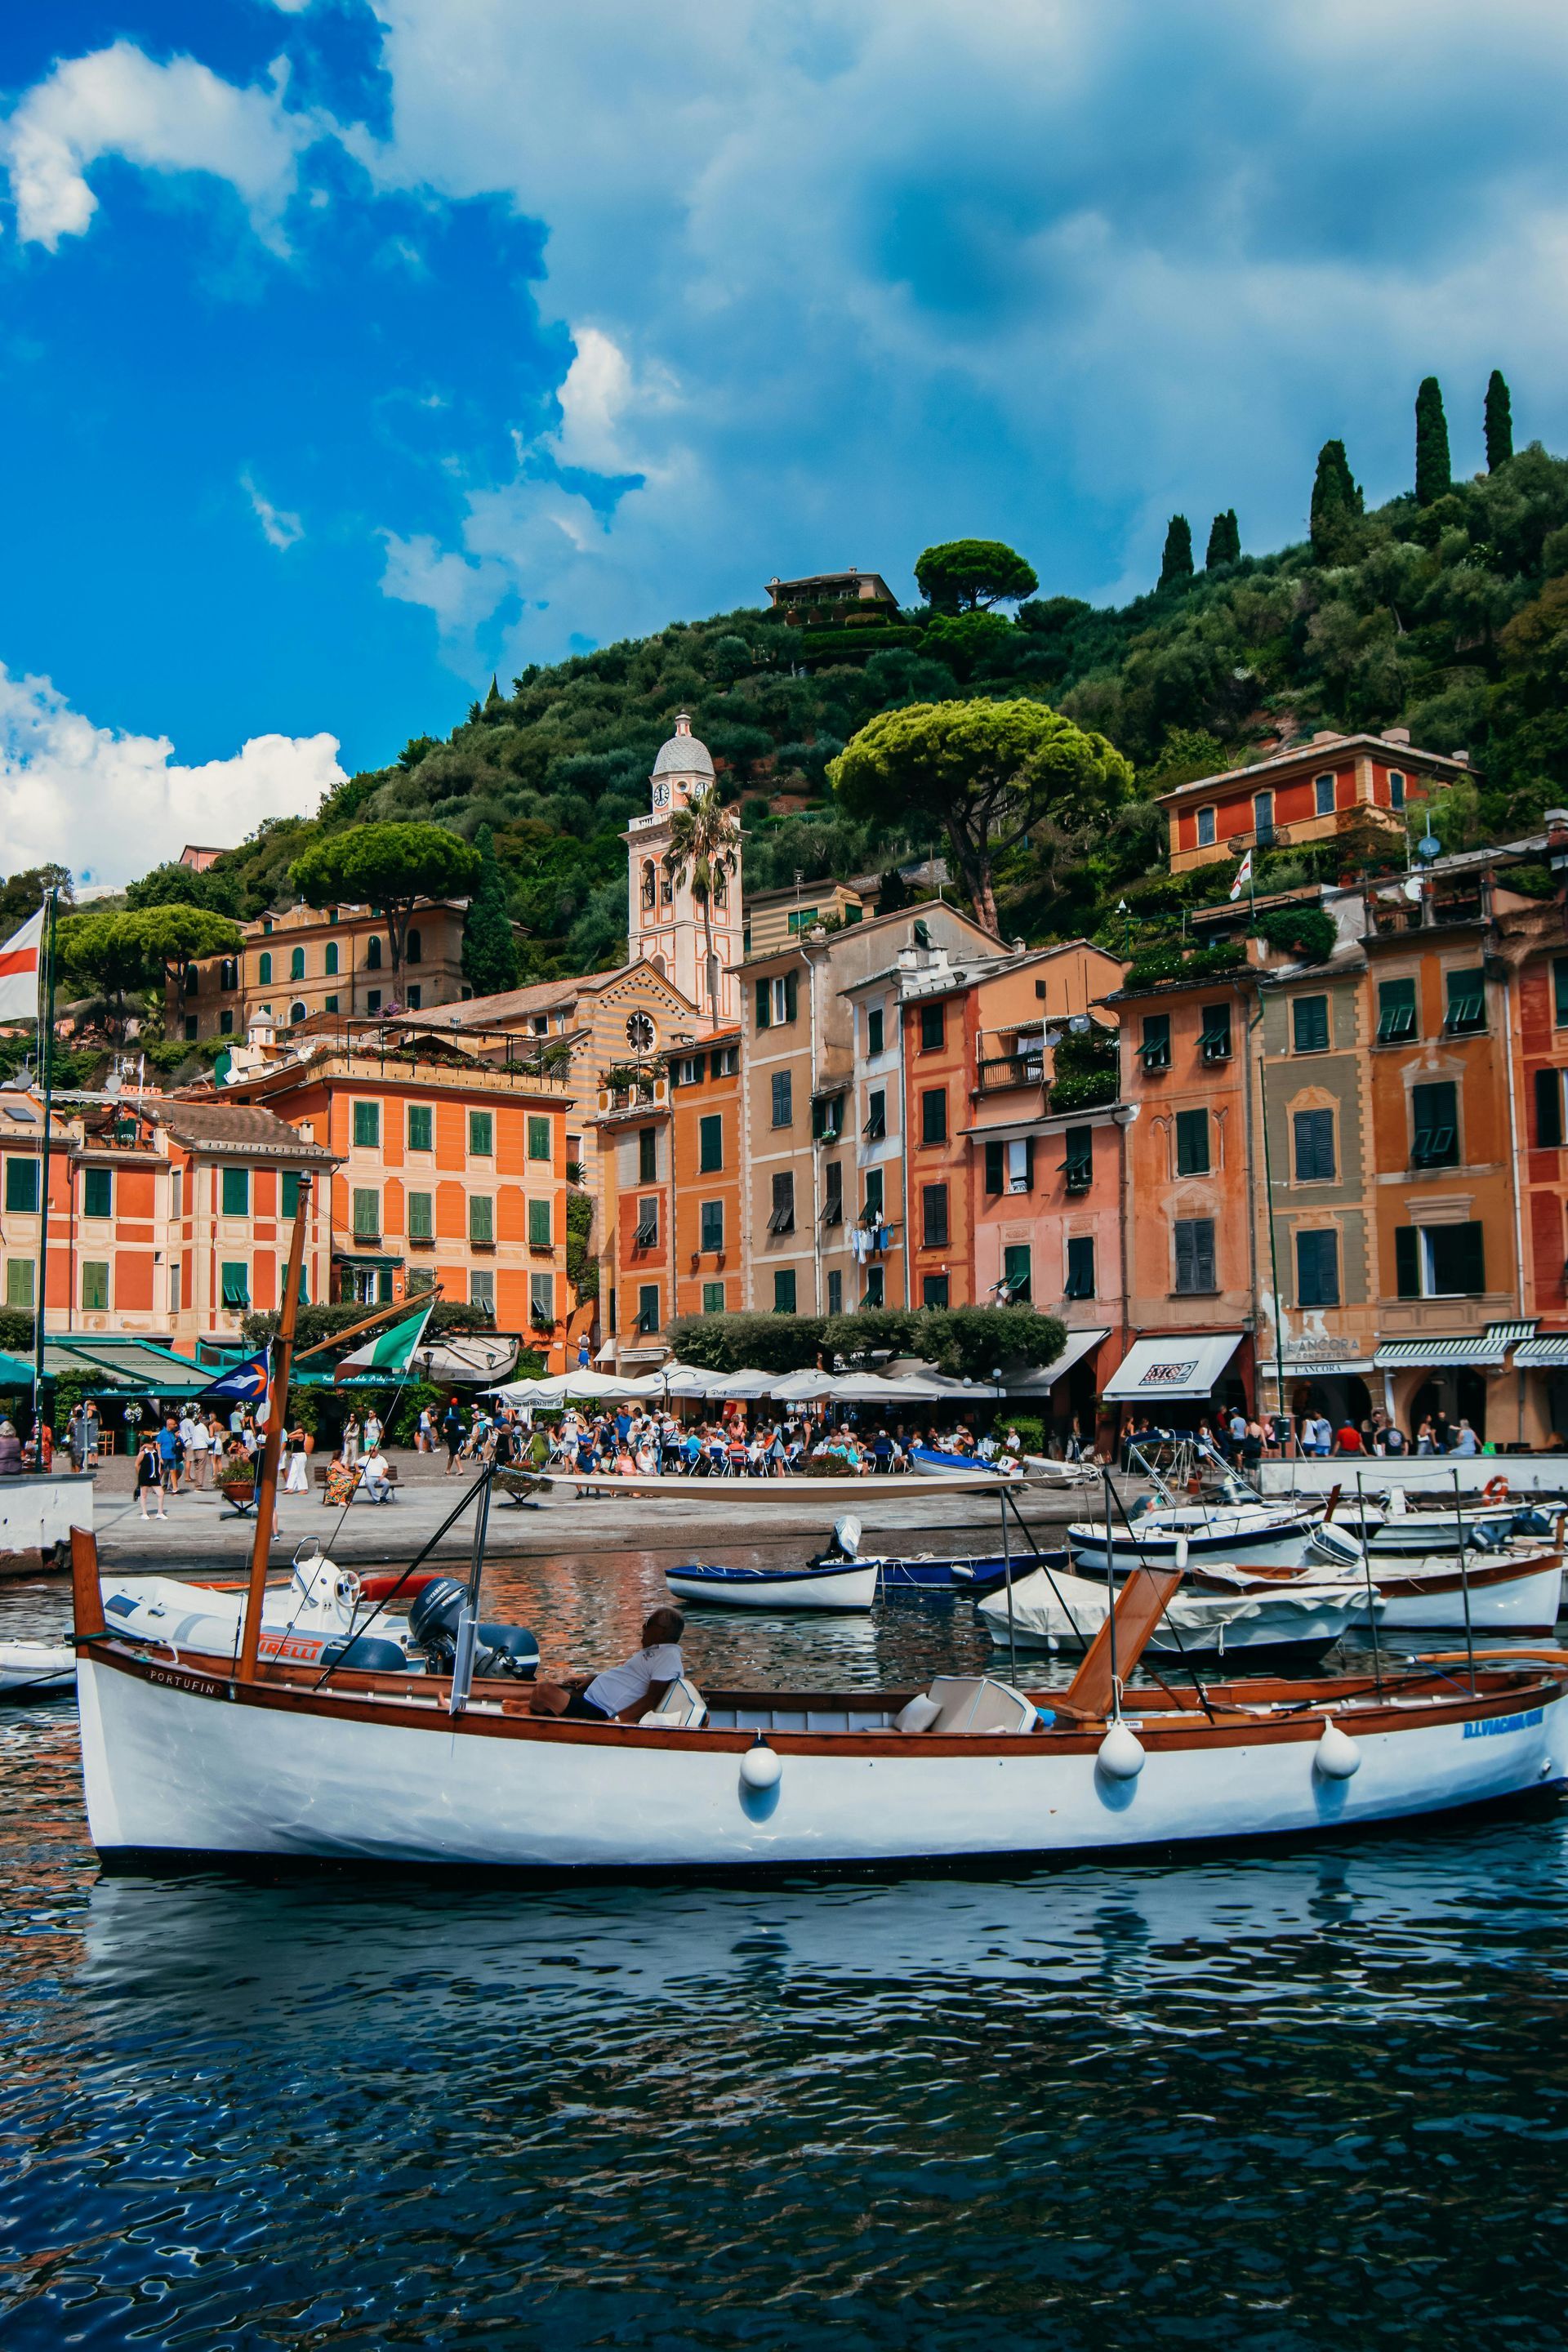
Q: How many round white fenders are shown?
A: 3